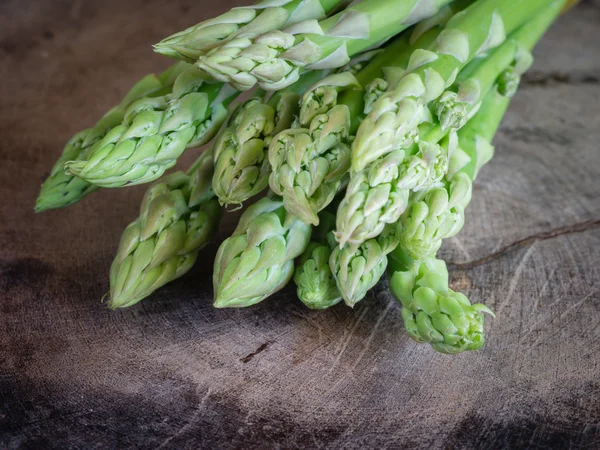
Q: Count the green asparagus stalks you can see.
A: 14